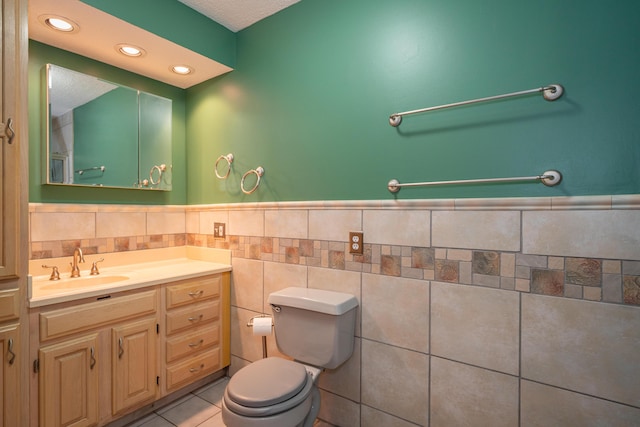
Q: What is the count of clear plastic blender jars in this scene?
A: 0